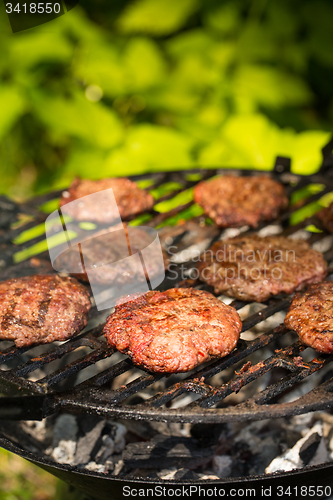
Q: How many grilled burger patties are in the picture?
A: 8